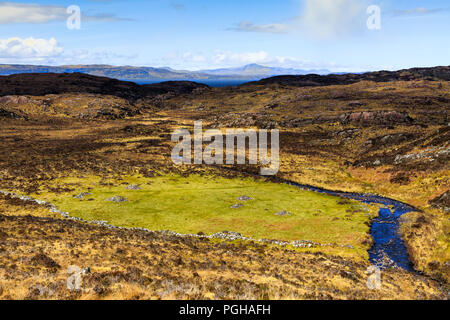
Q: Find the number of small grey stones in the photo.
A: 6